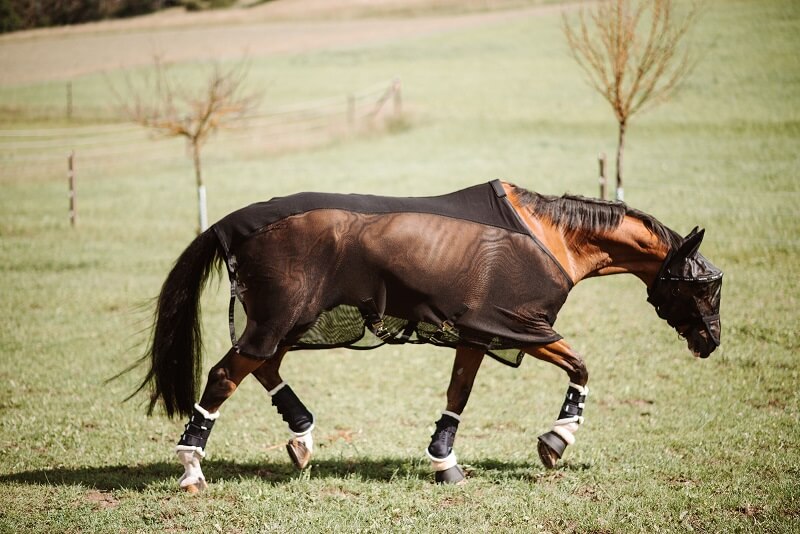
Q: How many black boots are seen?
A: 4